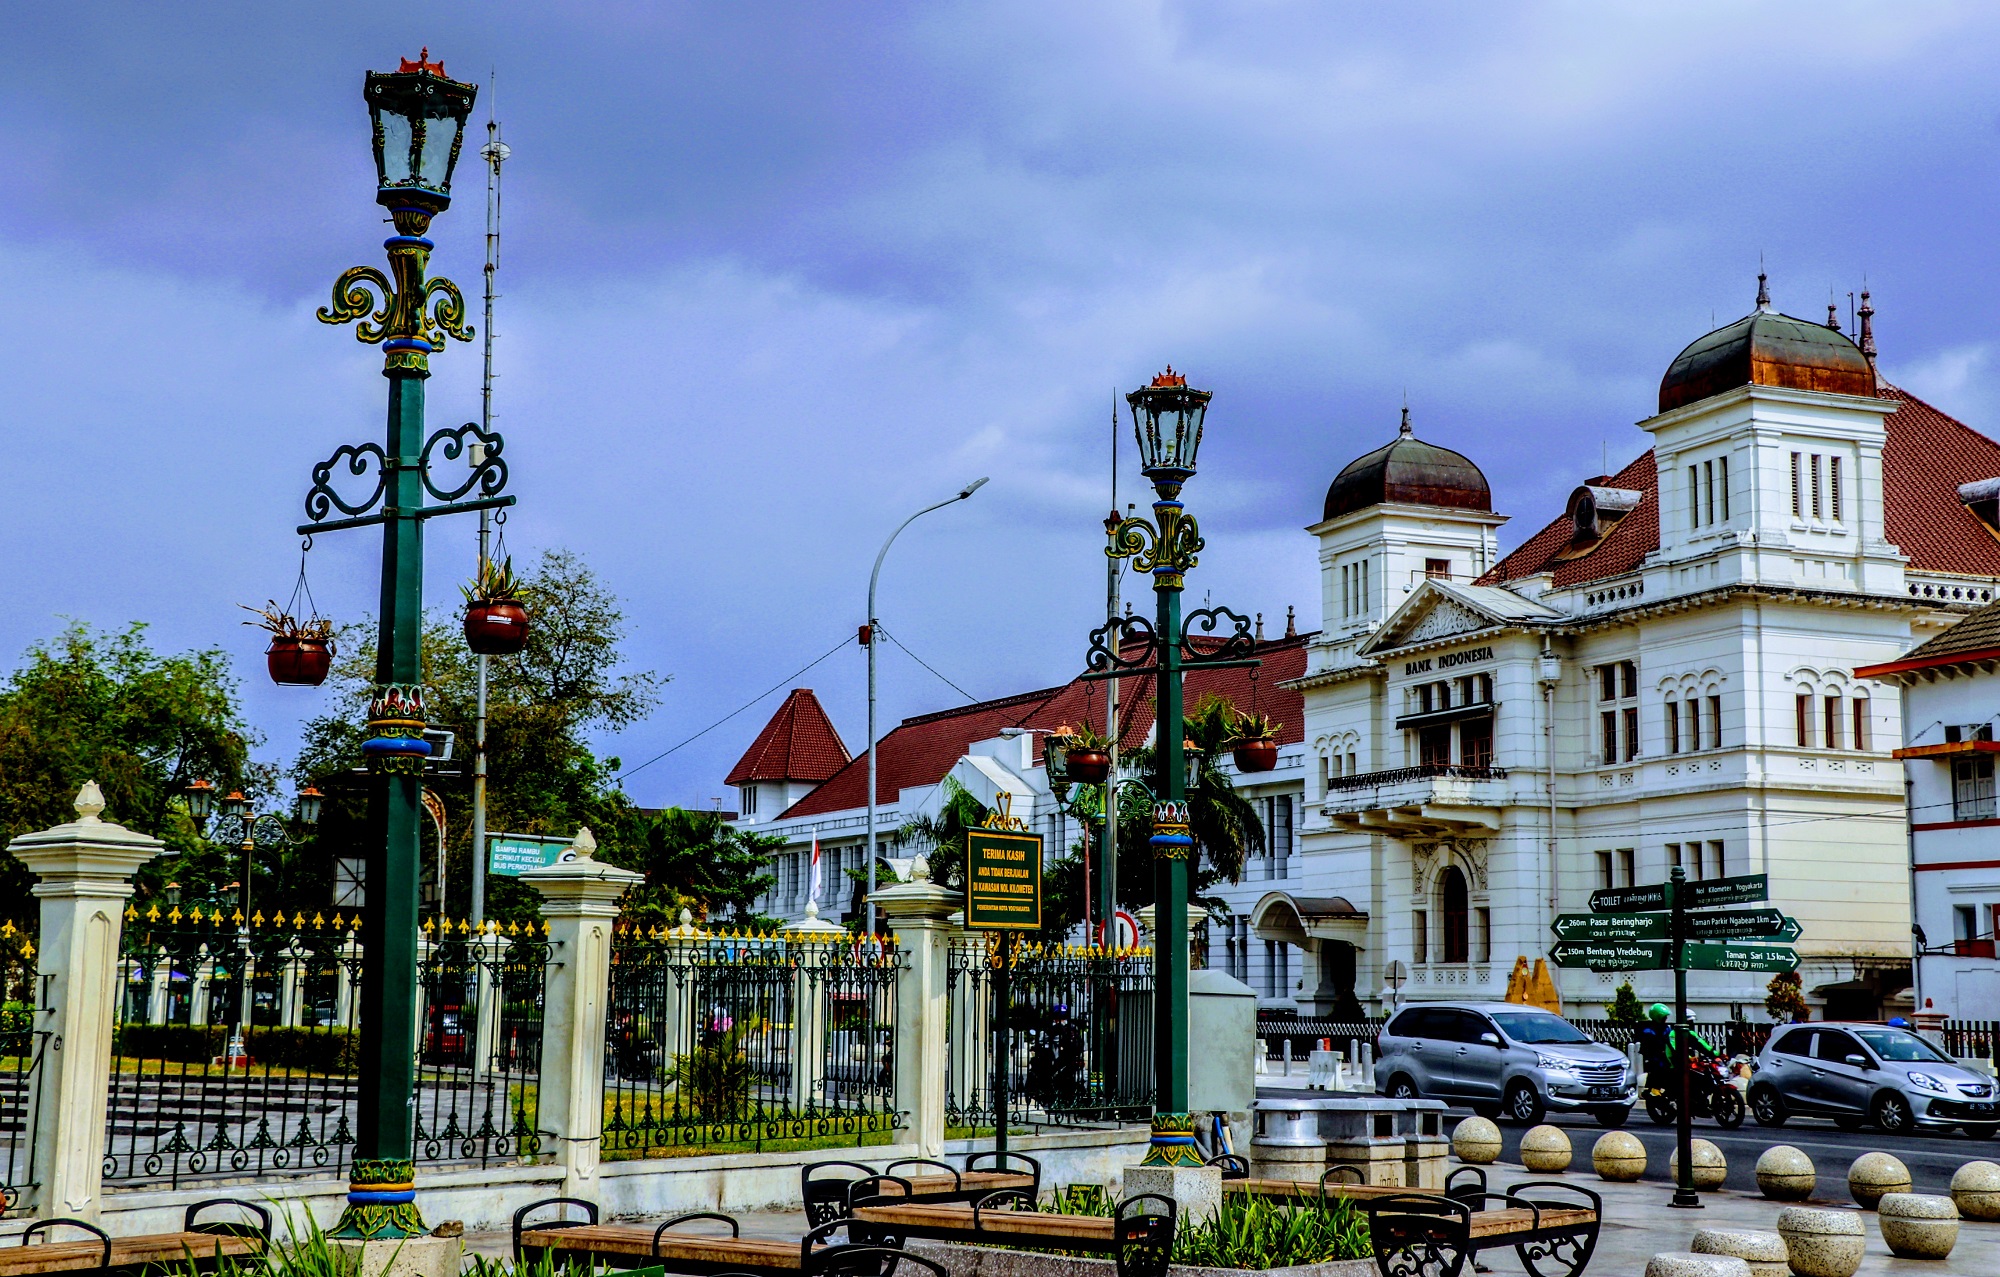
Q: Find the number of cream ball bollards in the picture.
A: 7